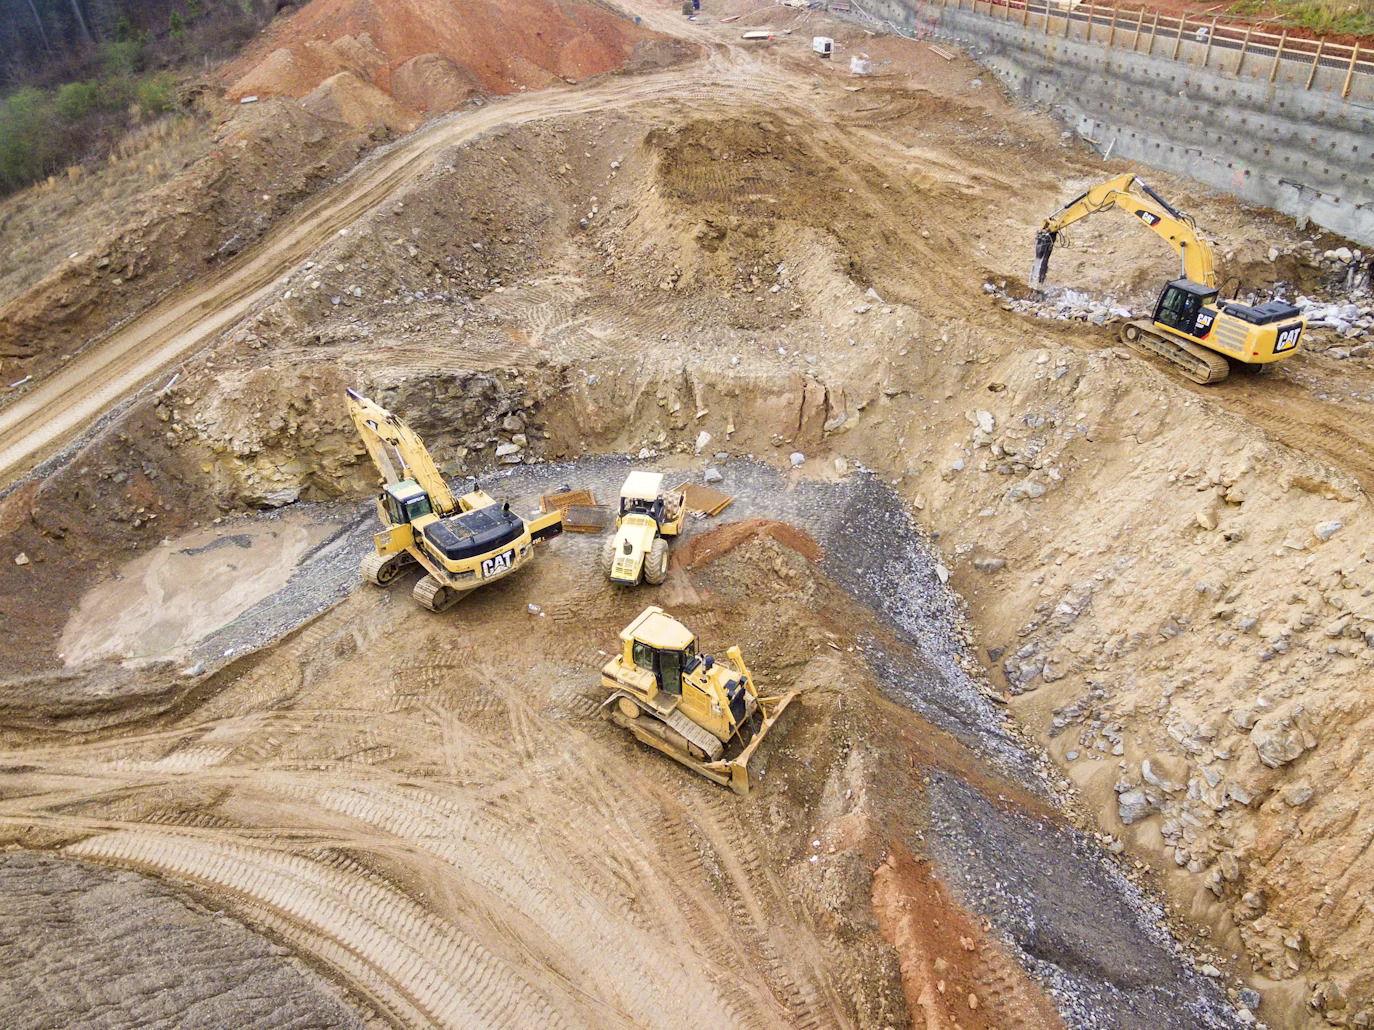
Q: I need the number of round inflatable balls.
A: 0